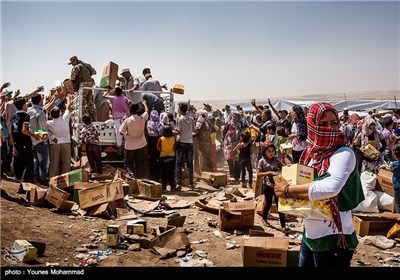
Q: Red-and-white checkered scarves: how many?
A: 1